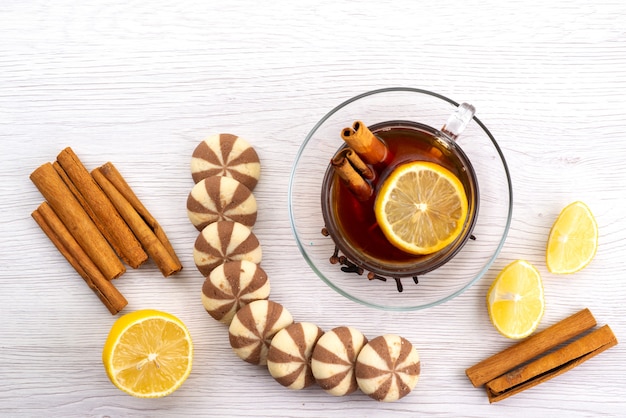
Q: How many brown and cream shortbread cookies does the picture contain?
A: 8